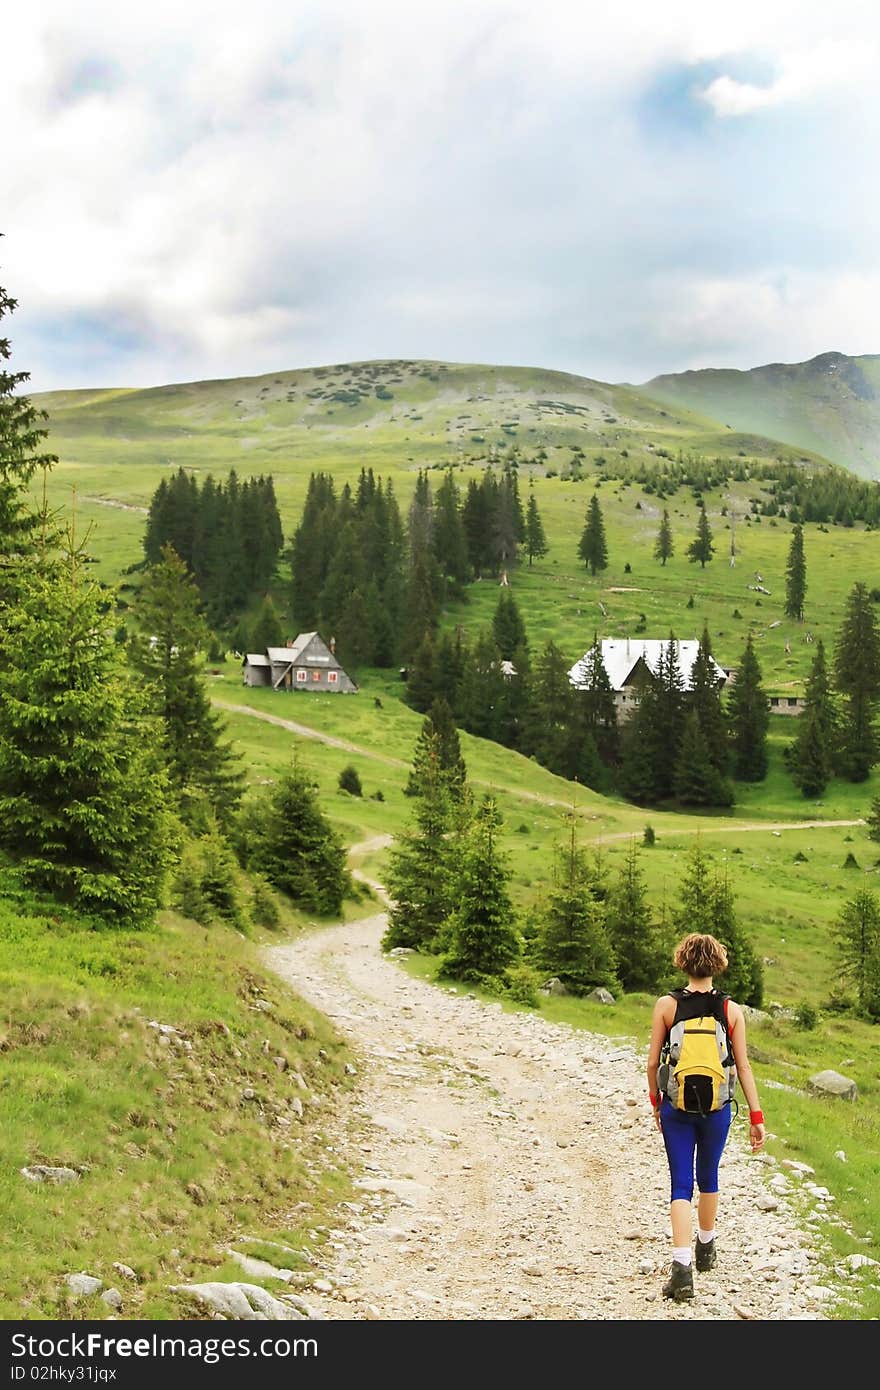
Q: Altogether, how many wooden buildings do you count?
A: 2